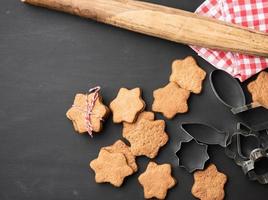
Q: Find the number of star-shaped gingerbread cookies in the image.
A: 11